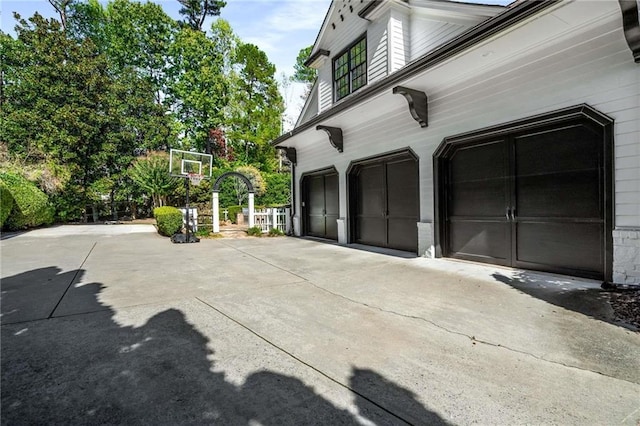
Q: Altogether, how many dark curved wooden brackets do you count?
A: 4